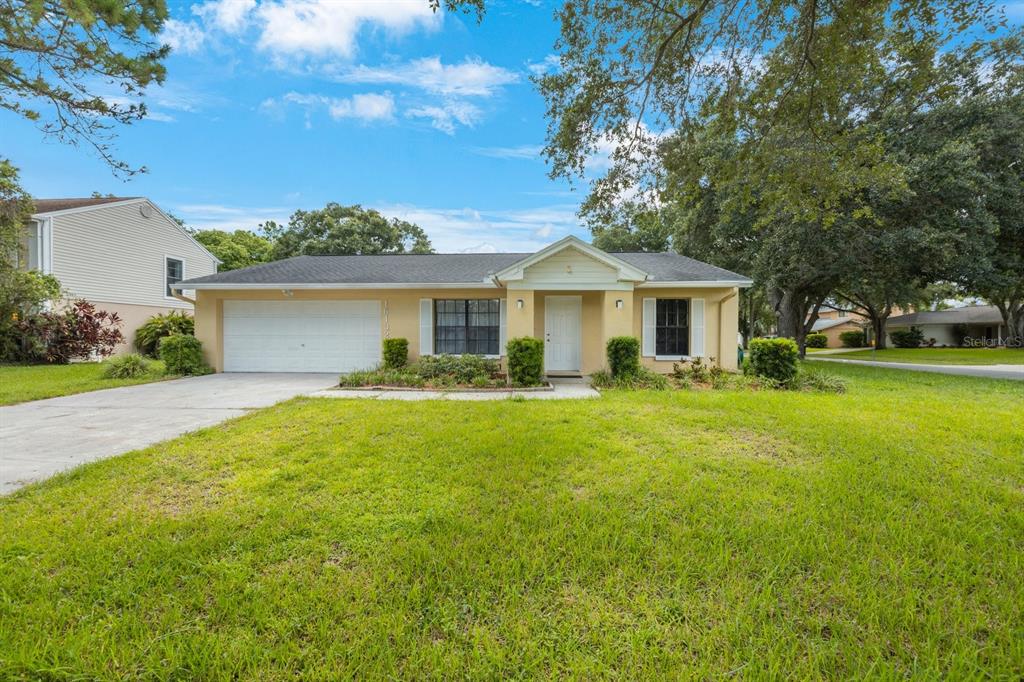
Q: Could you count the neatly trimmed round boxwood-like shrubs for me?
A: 5